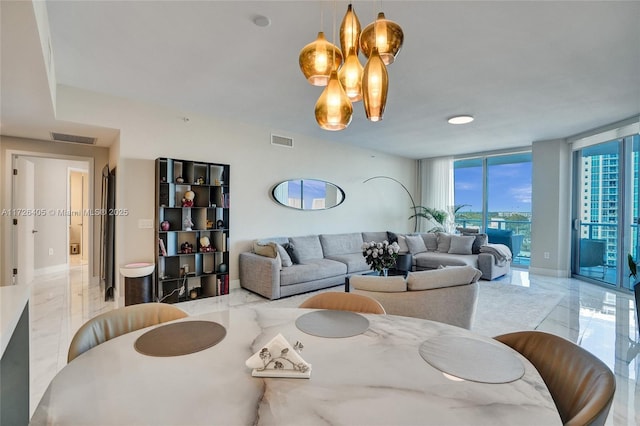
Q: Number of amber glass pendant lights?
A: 6